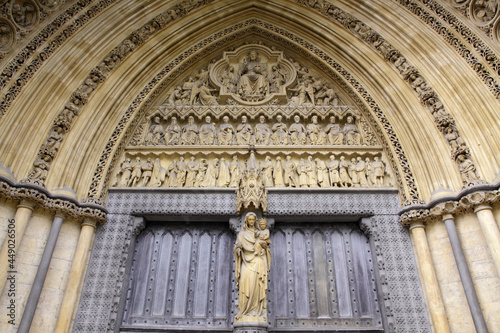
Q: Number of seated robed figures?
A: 13